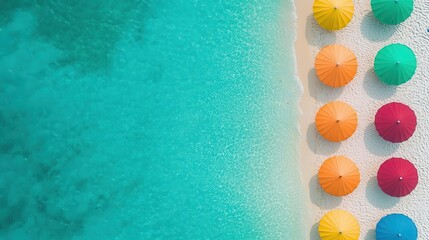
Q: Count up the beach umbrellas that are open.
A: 10